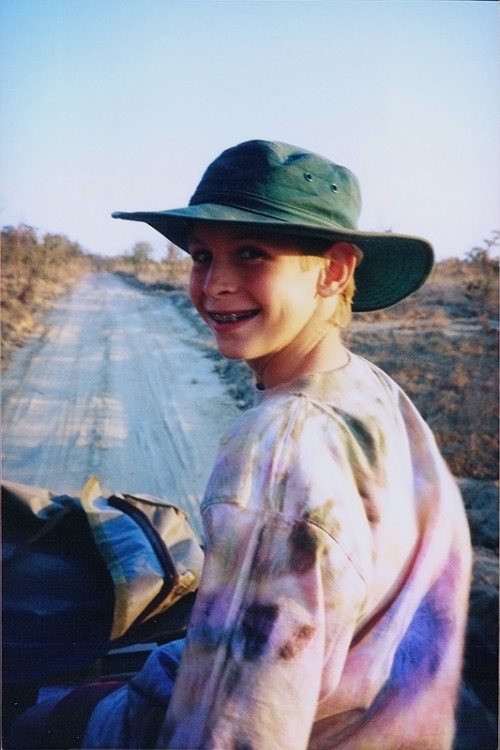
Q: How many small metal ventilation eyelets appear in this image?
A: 2